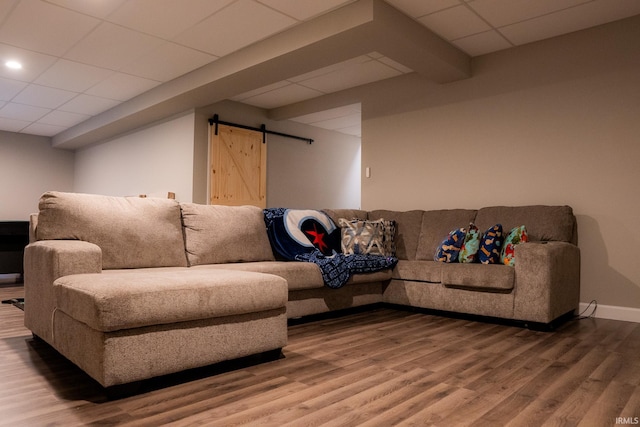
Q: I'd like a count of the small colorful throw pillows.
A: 4